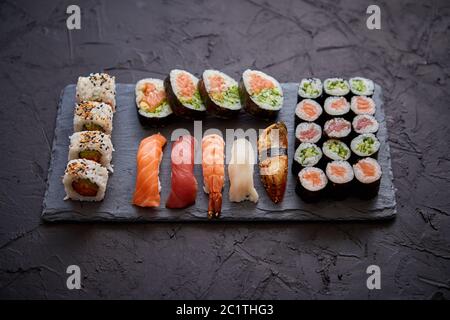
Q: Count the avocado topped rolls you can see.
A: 6